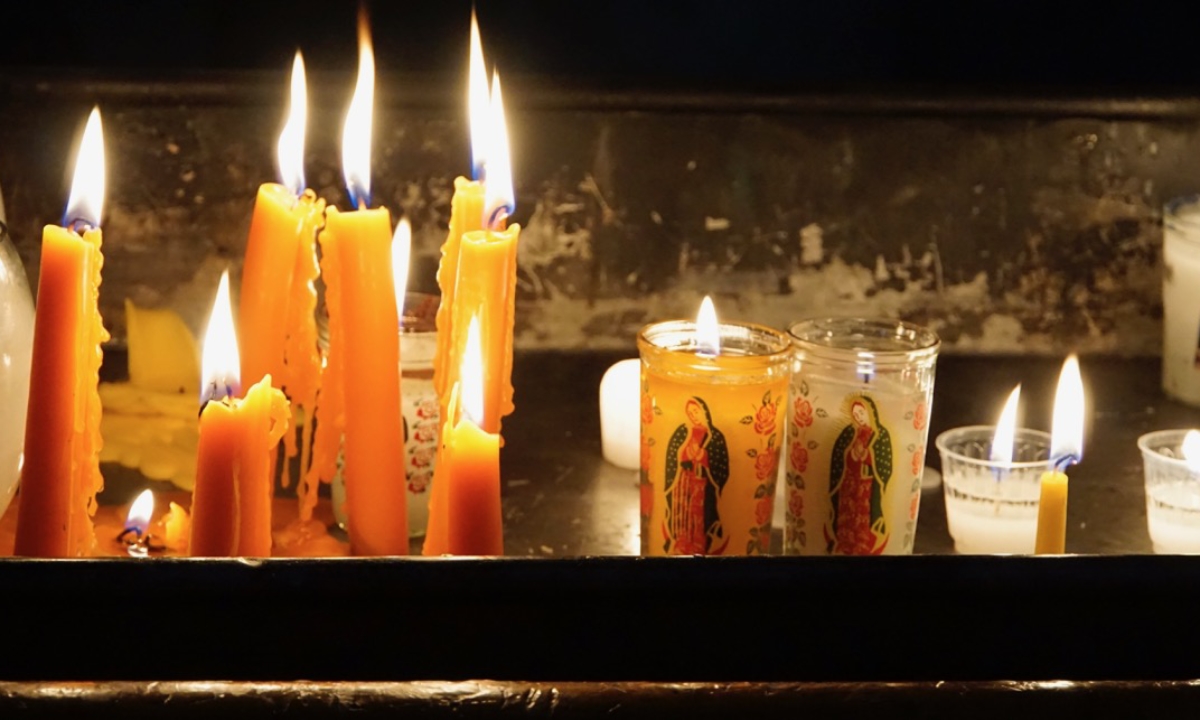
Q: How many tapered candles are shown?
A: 8